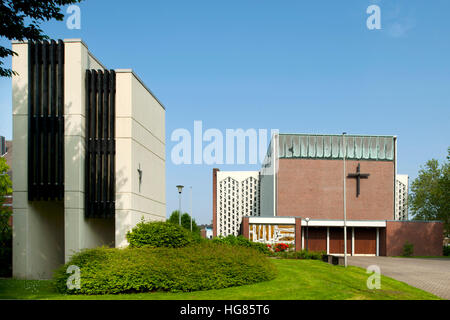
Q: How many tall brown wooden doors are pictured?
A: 3